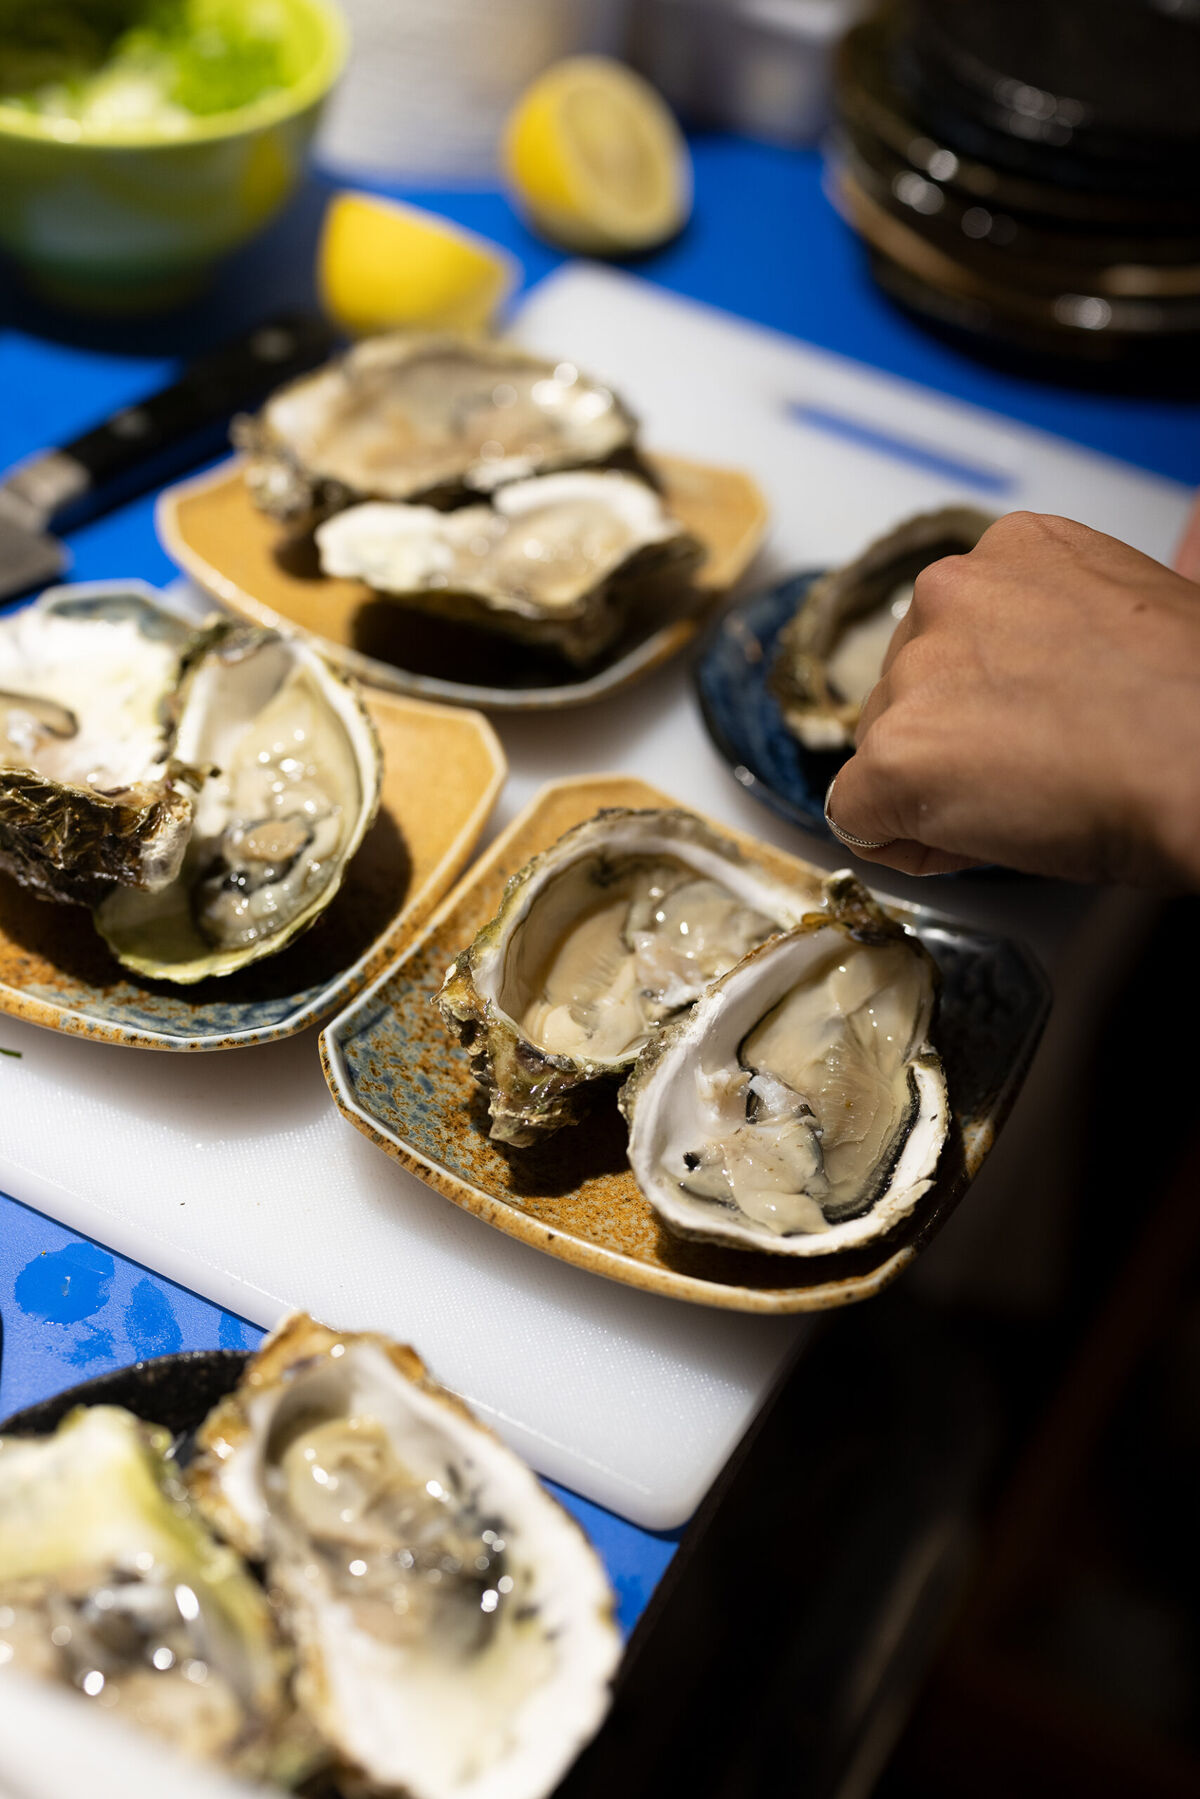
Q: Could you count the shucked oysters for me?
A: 9